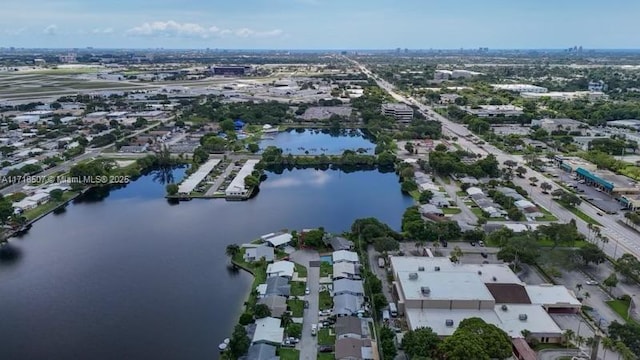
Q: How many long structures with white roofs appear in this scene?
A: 2